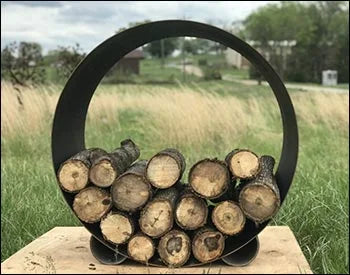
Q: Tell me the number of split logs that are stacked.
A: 15